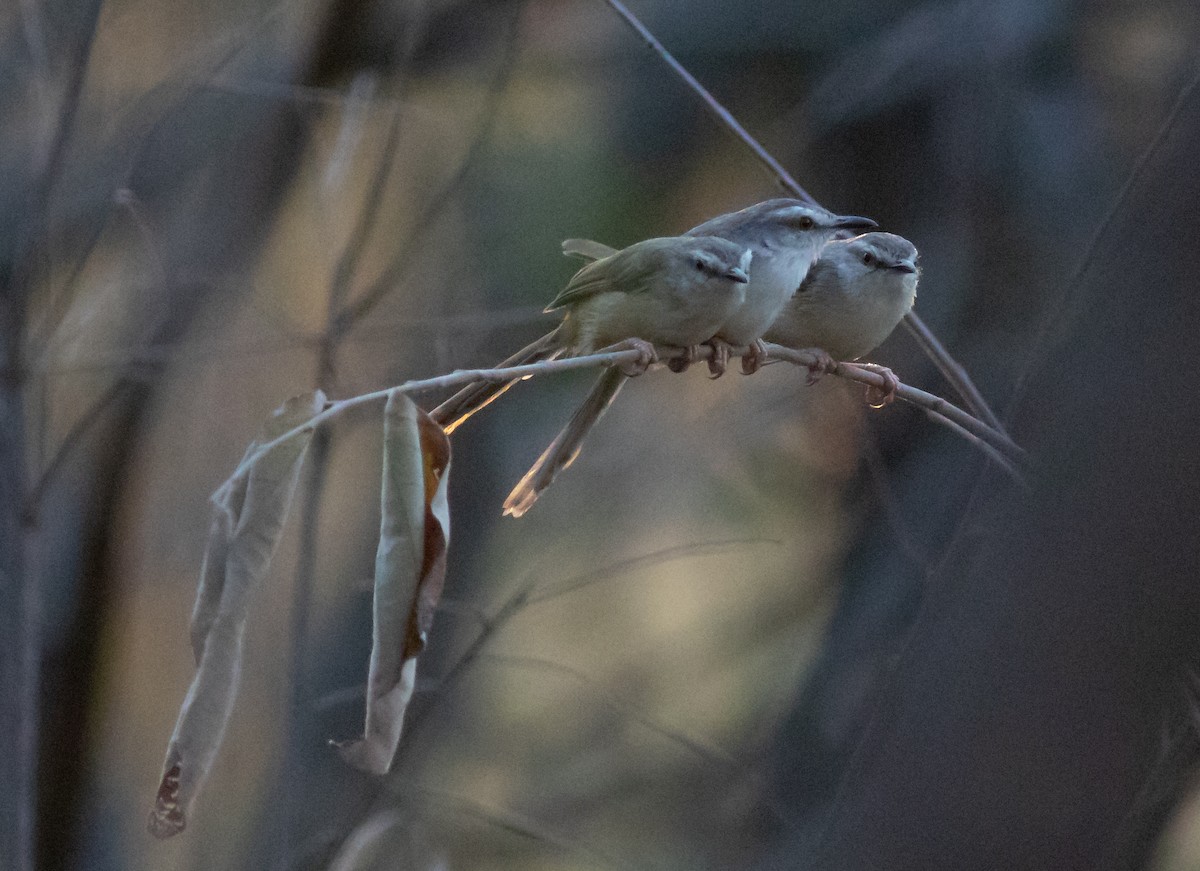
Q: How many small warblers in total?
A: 3